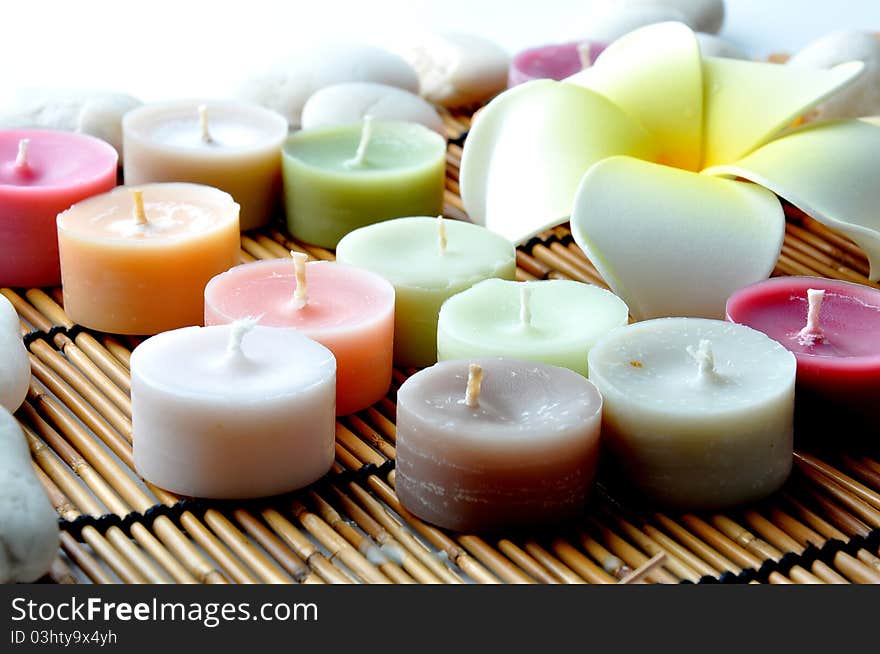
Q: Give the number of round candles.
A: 12